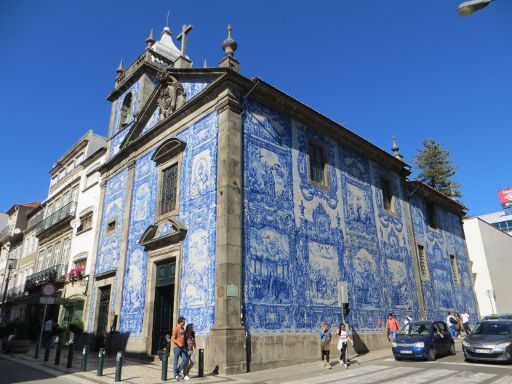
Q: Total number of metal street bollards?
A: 9